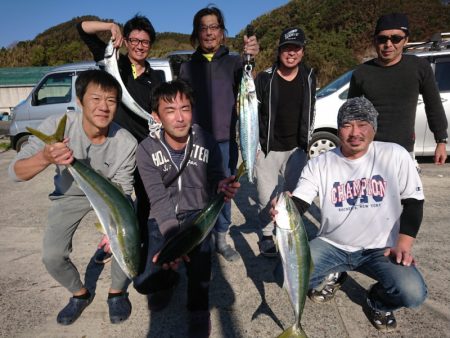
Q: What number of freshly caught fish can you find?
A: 5